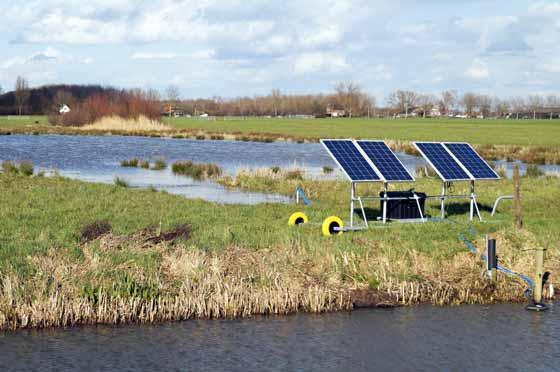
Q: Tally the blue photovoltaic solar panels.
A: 4